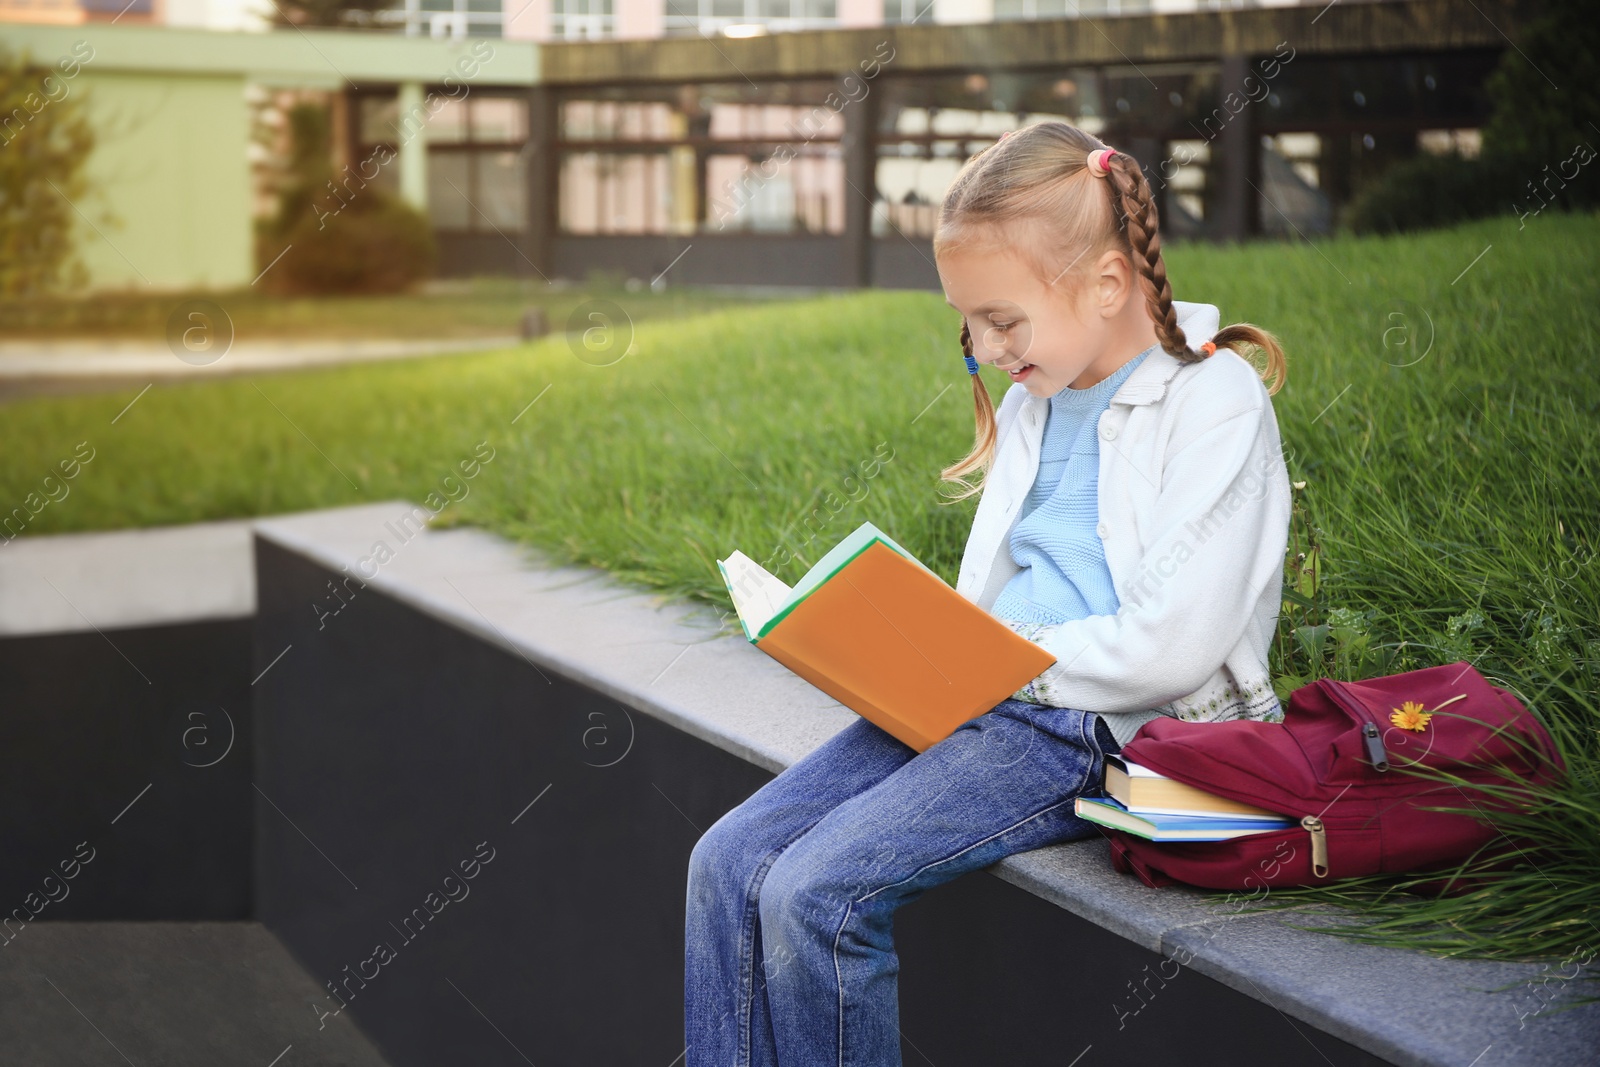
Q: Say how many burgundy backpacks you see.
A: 1